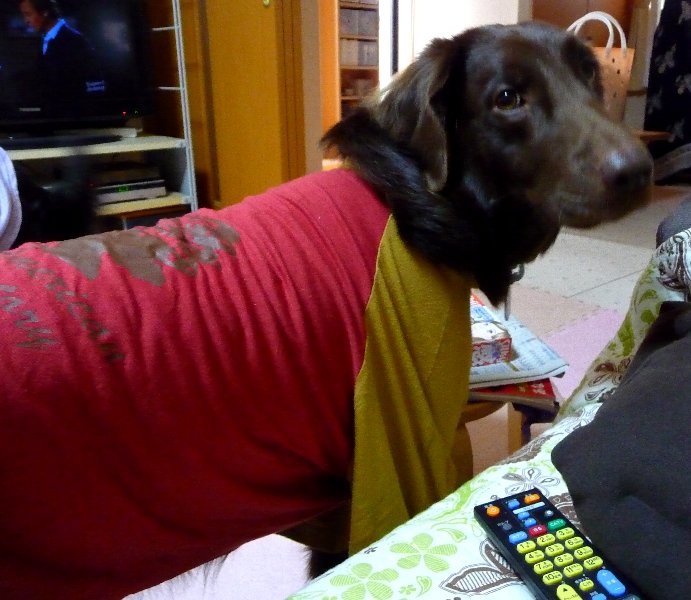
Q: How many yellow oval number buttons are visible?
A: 12